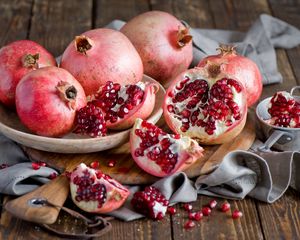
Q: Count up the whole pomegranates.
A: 5